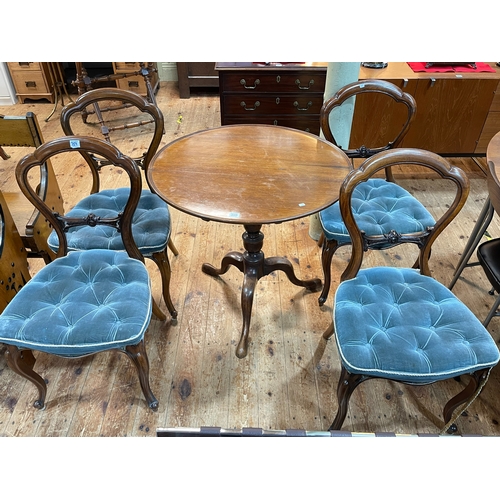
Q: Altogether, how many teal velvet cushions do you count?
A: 4